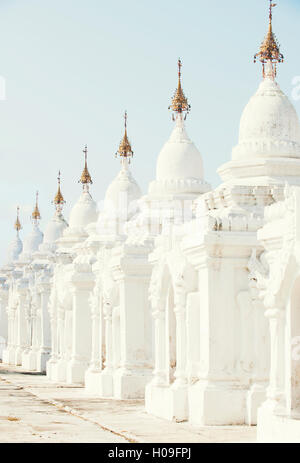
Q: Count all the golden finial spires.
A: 7